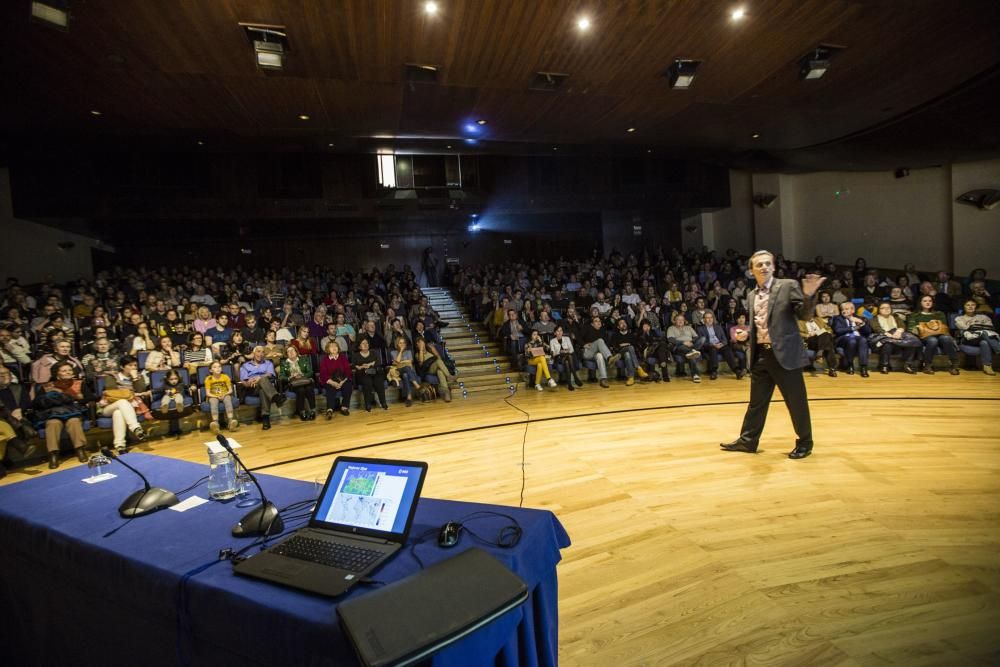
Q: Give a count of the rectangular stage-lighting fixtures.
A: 4